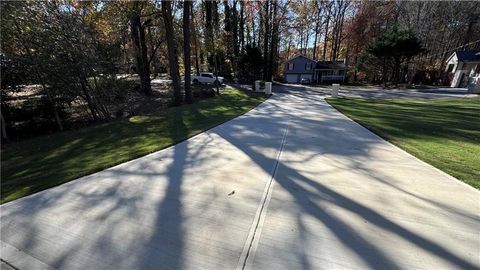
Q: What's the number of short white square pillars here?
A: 3